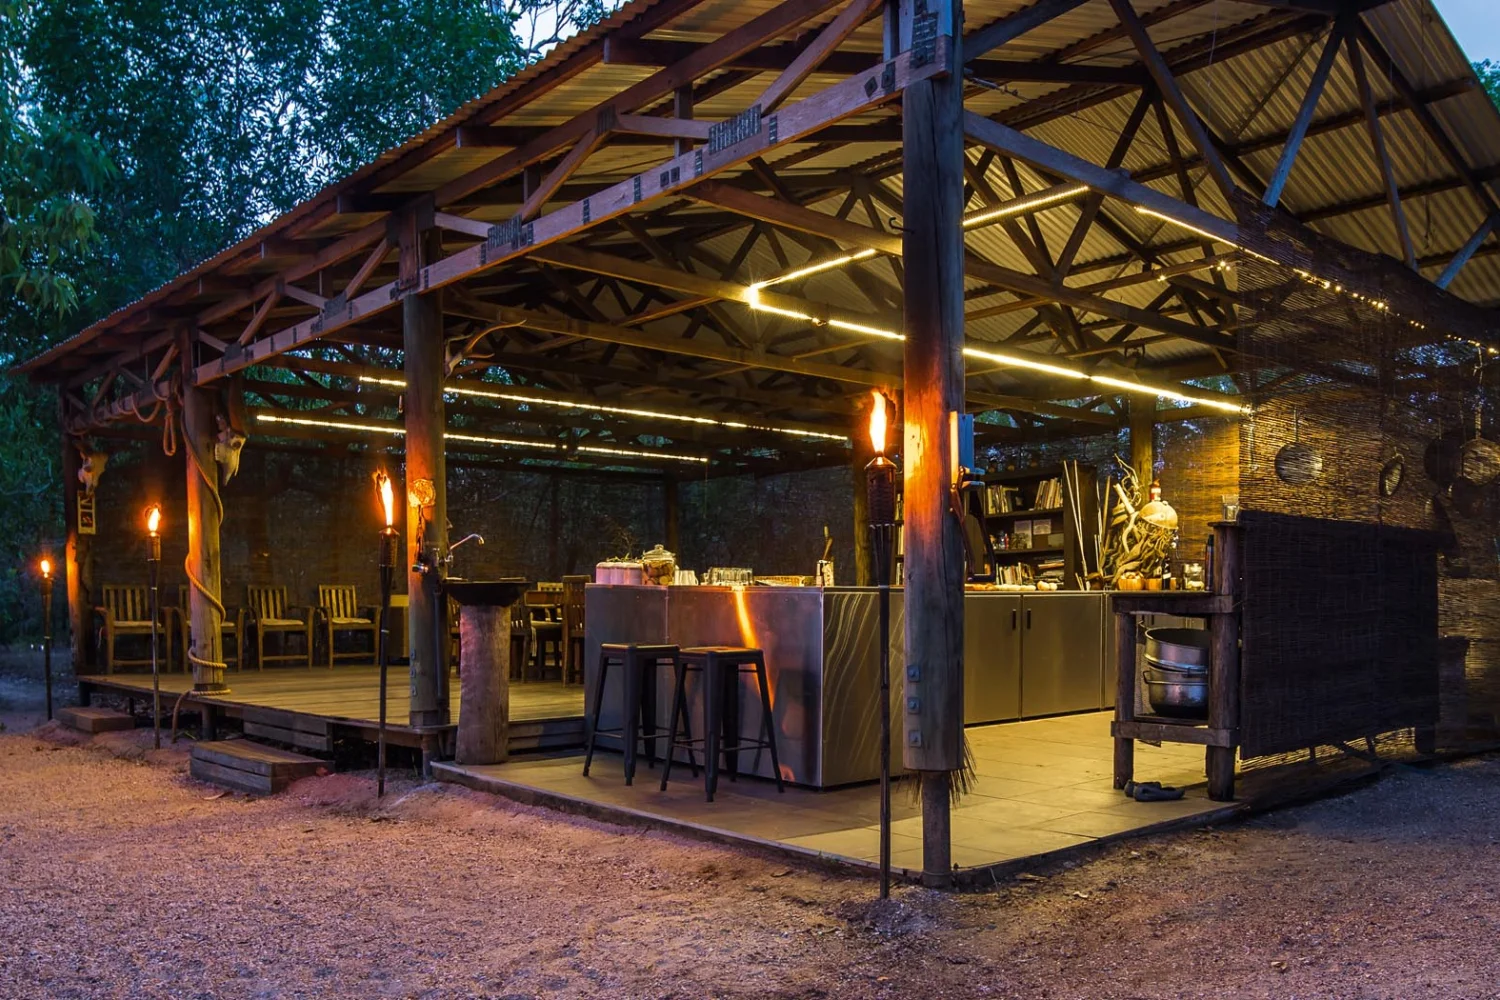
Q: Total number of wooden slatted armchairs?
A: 4